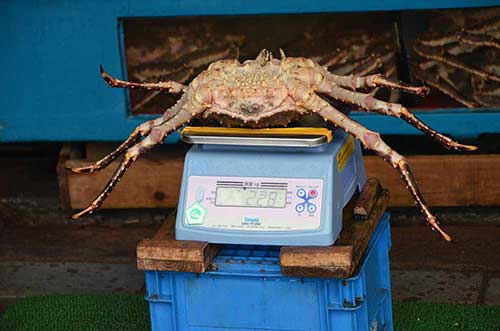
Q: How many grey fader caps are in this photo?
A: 0